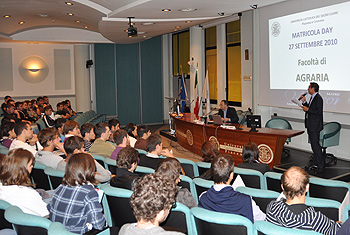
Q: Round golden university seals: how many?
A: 3